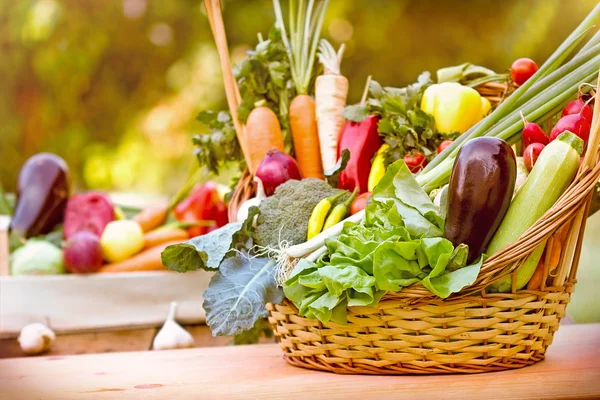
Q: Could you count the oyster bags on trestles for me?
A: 0